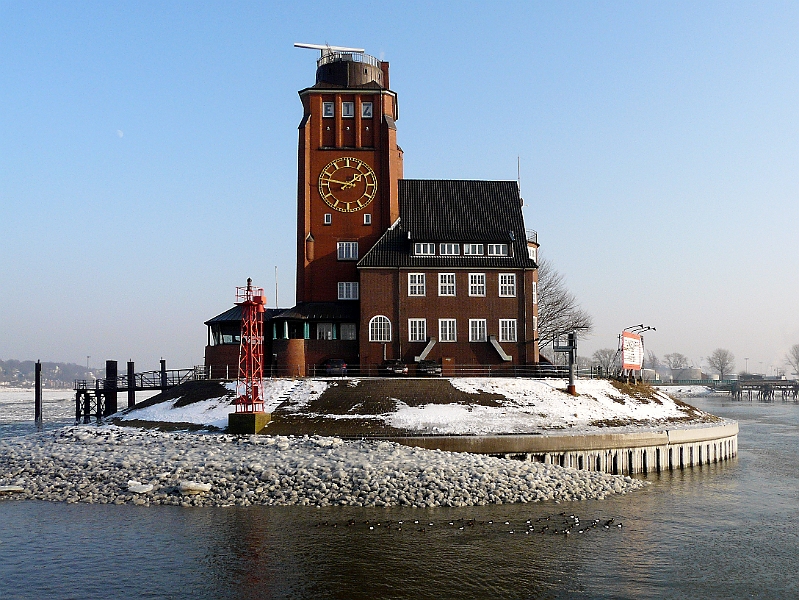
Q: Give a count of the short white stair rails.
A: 2